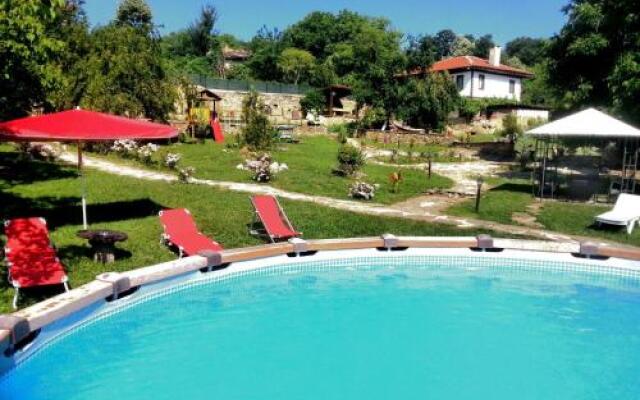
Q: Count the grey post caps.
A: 7